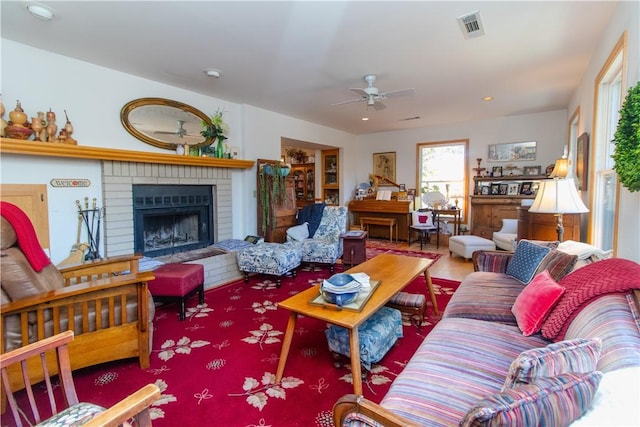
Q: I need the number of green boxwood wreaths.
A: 1